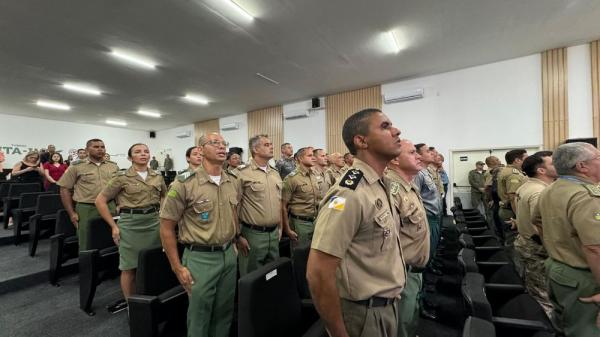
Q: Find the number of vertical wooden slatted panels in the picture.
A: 5